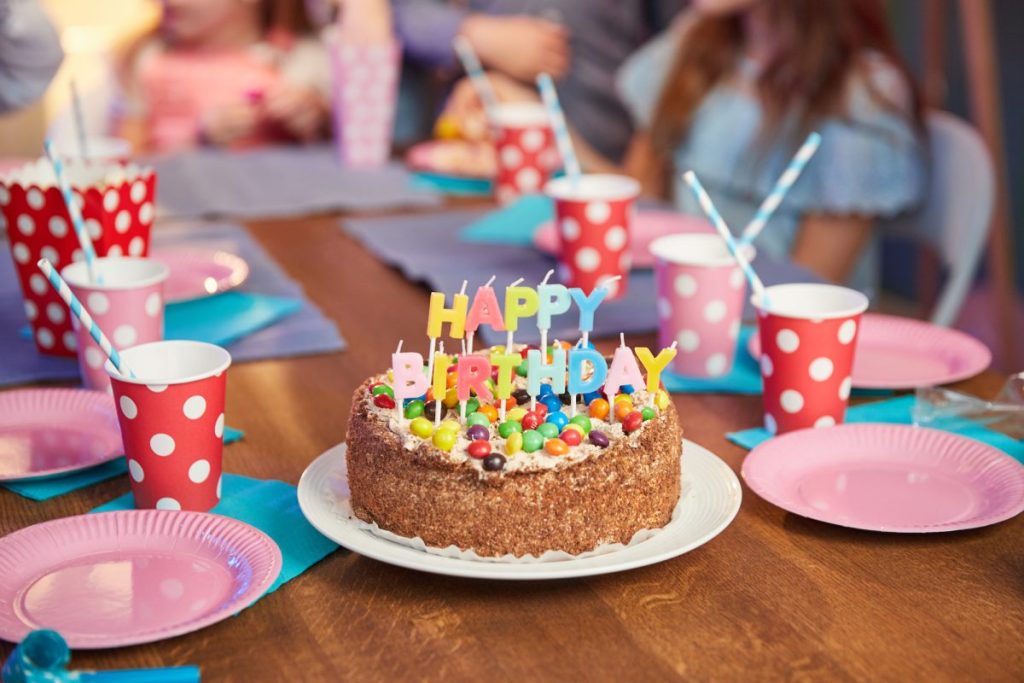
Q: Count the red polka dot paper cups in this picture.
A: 4